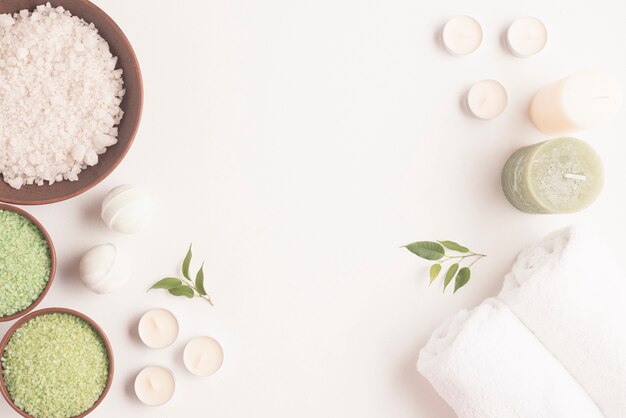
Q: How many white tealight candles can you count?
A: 6